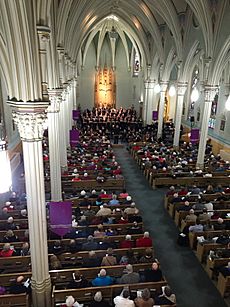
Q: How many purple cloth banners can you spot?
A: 5